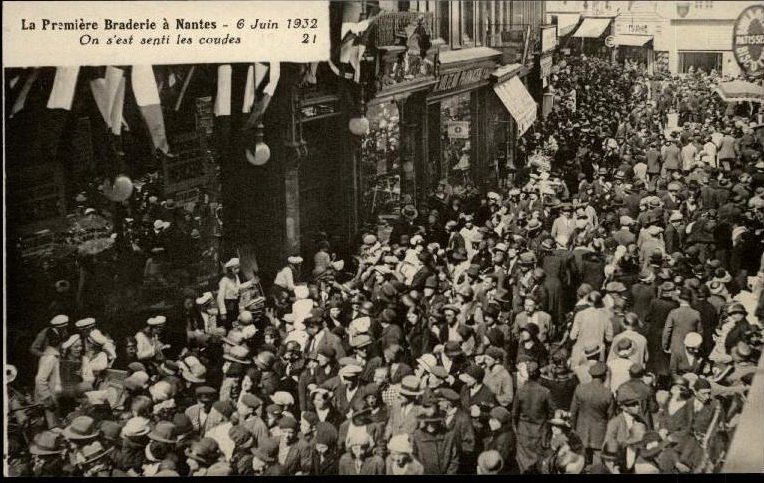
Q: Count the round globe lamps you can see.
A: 3